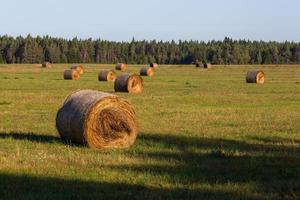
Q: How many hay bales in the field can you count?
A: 12